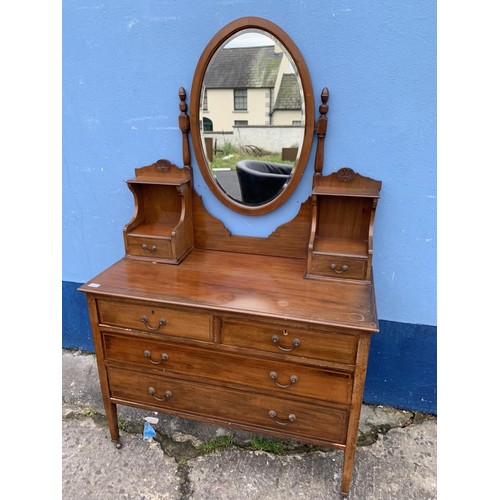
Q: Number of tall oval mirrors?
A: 1